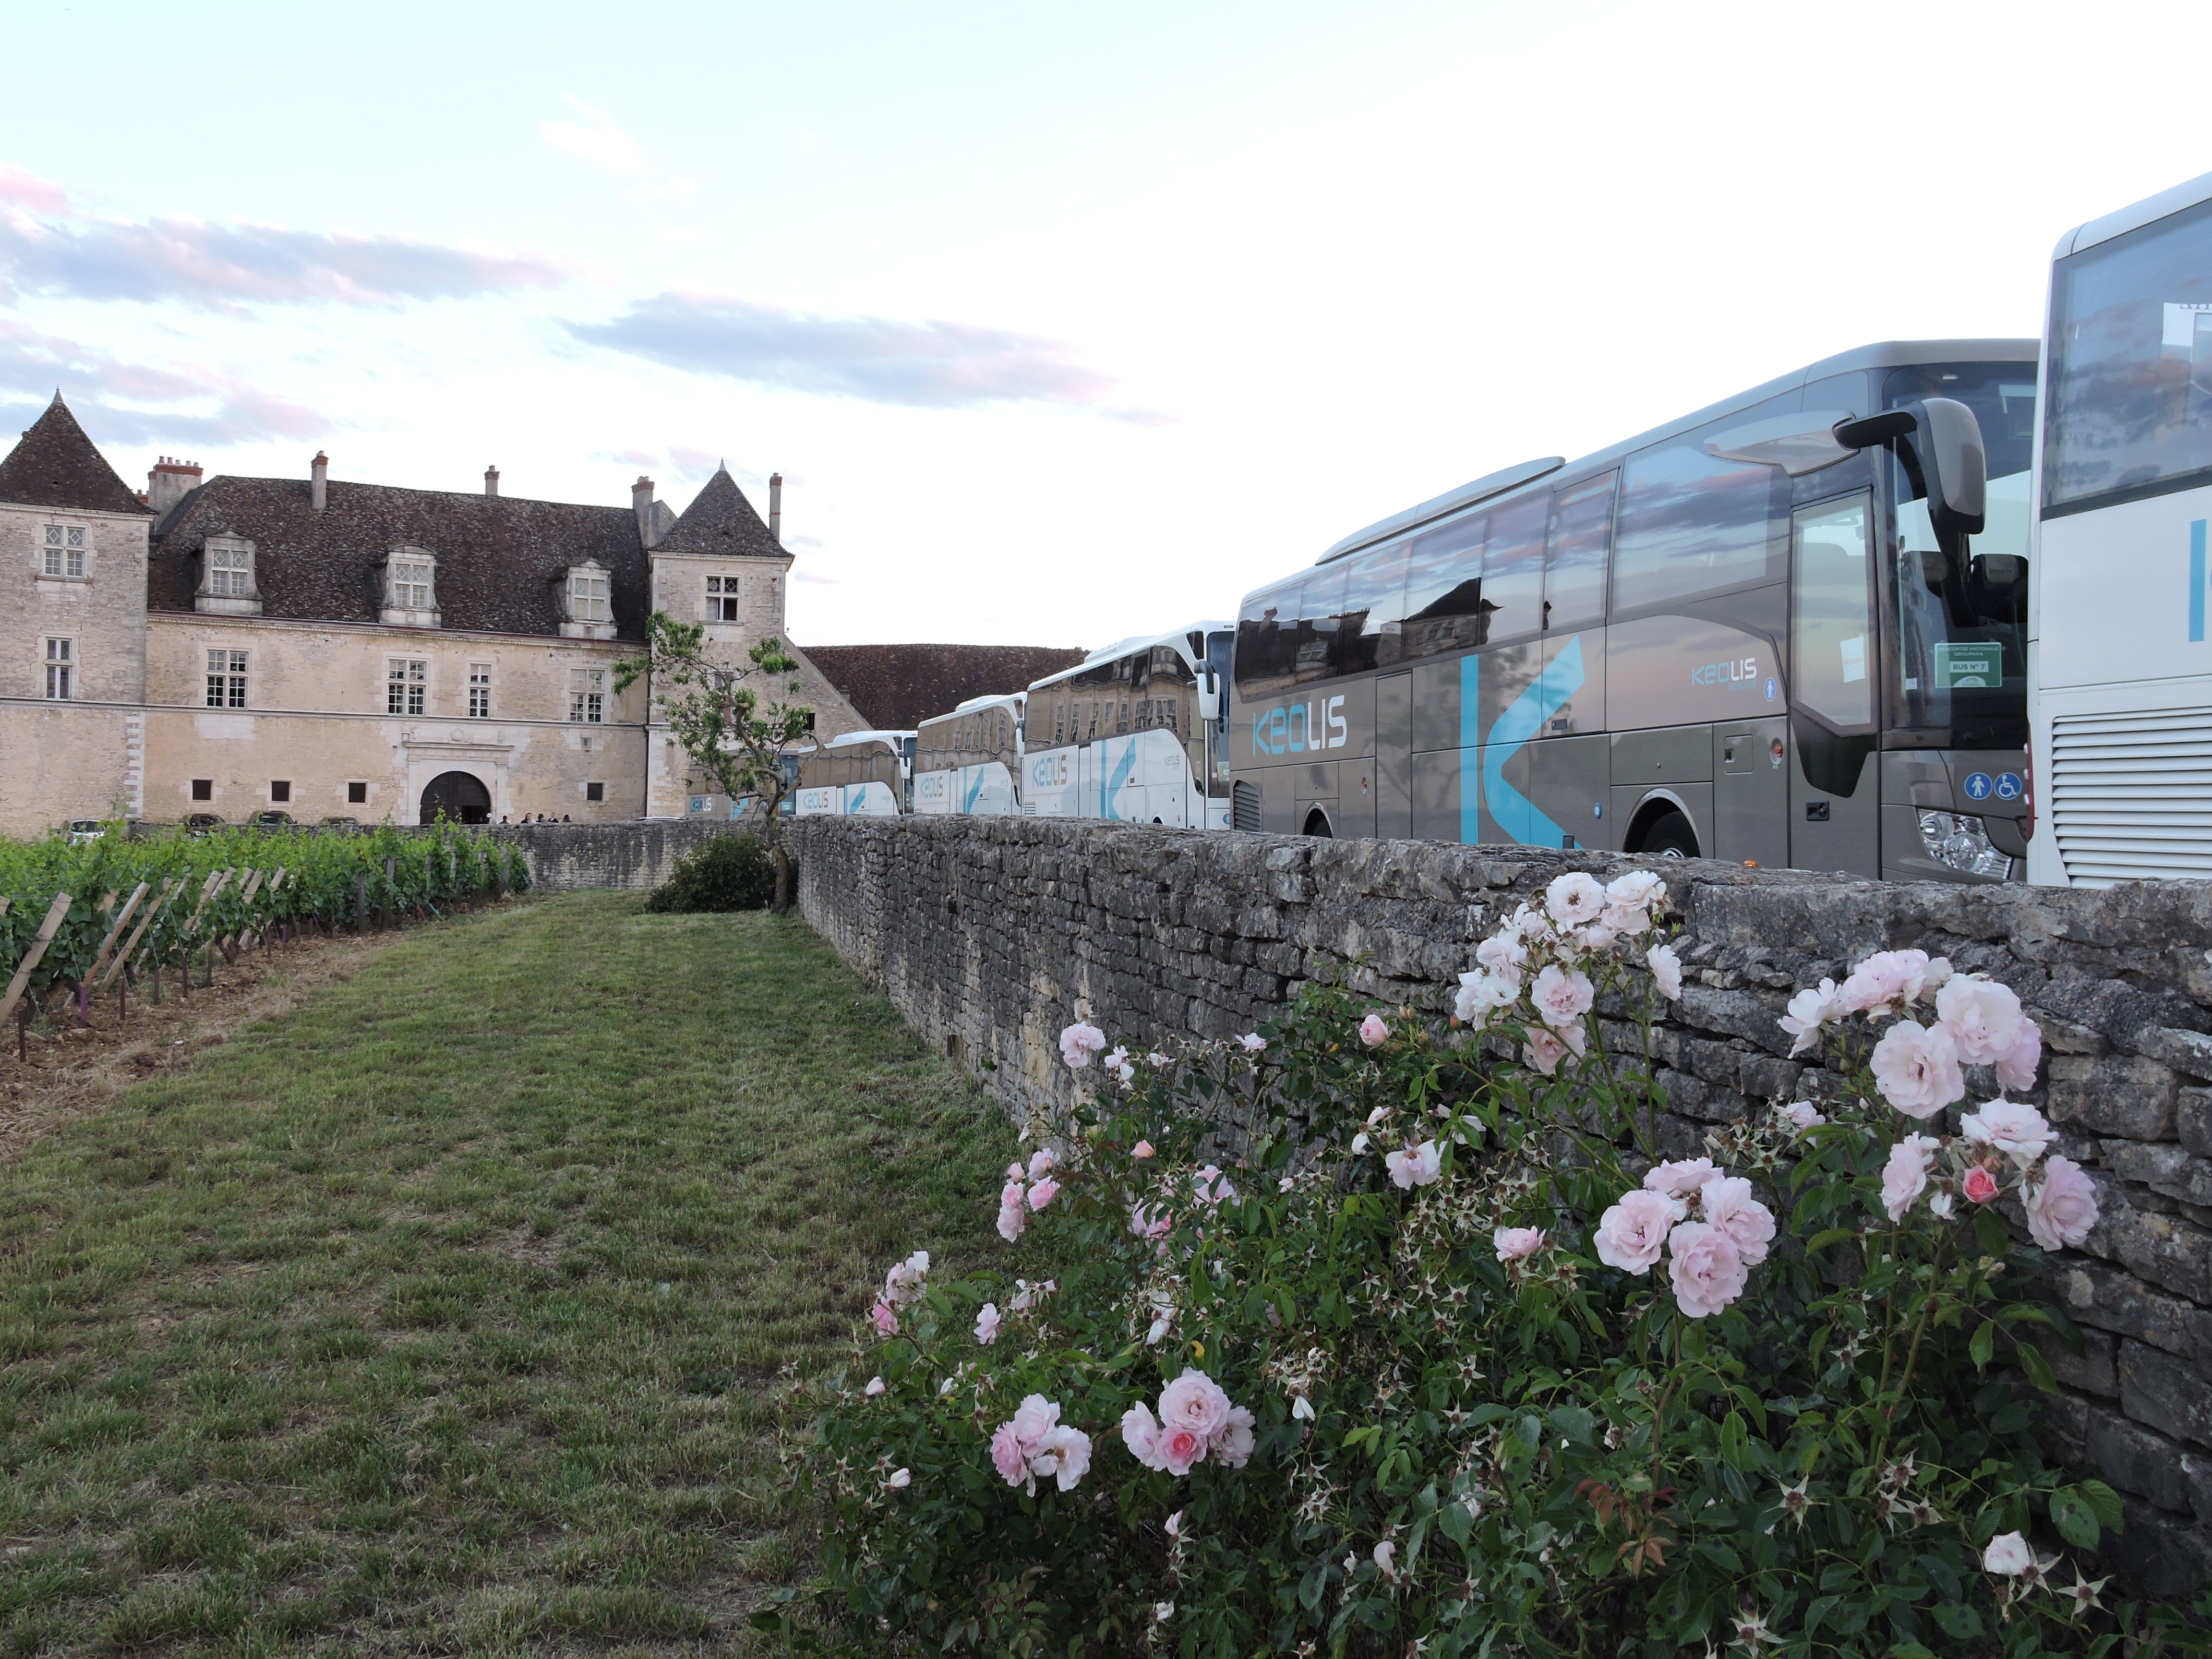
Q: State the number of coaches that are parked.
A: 6